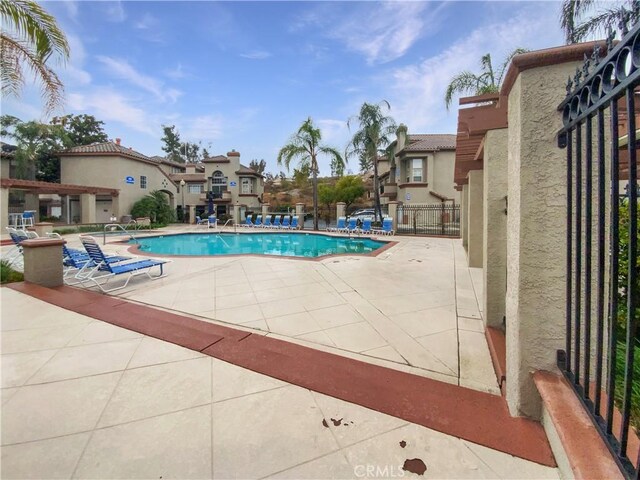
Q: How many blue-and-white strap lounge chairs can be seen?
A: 15